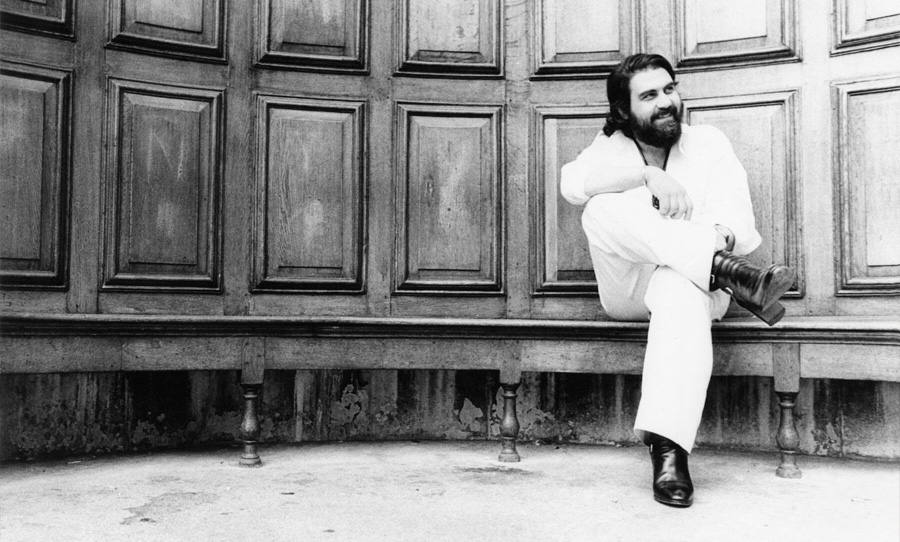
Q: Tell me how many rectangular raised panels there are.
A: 14